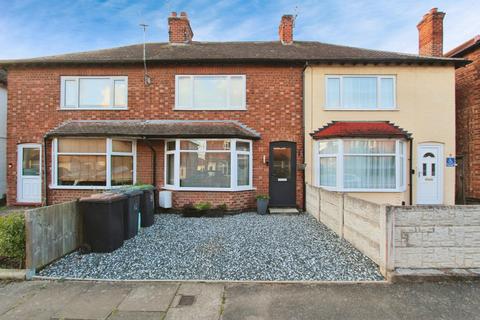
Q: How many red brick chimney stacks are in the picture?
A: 3